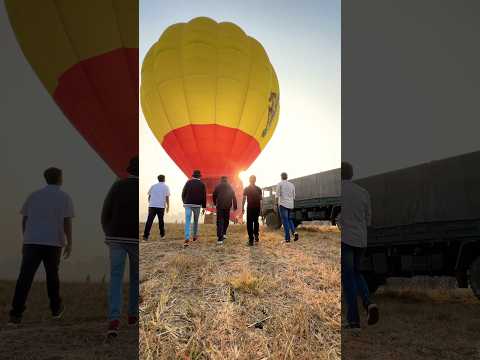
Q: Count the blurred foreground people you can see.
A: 3